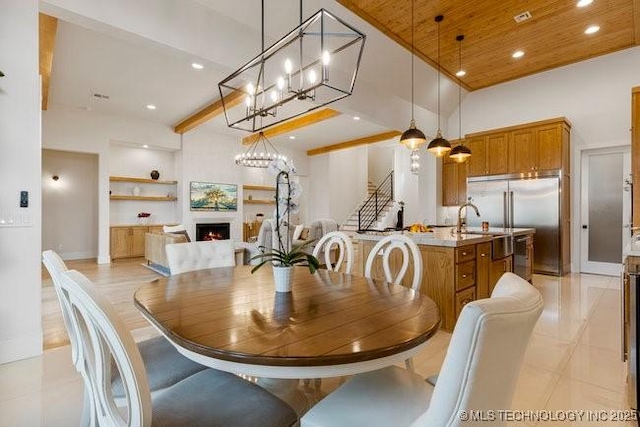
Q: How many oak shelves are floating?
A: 4